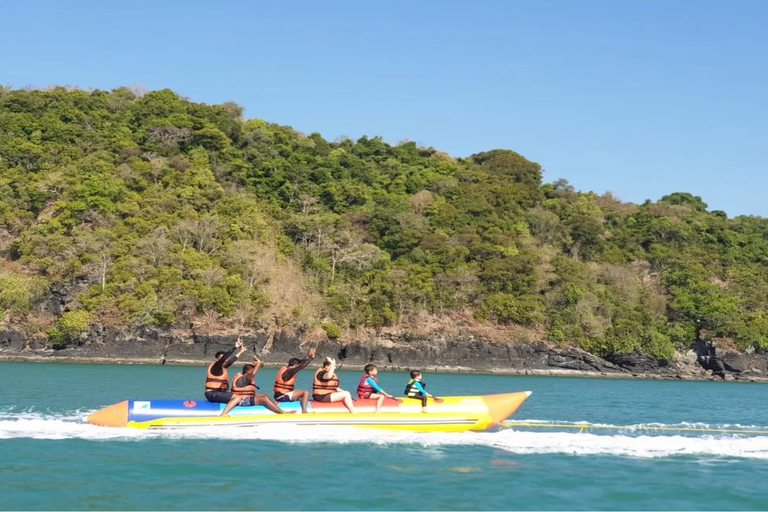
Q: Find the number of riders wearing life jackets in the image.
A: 6